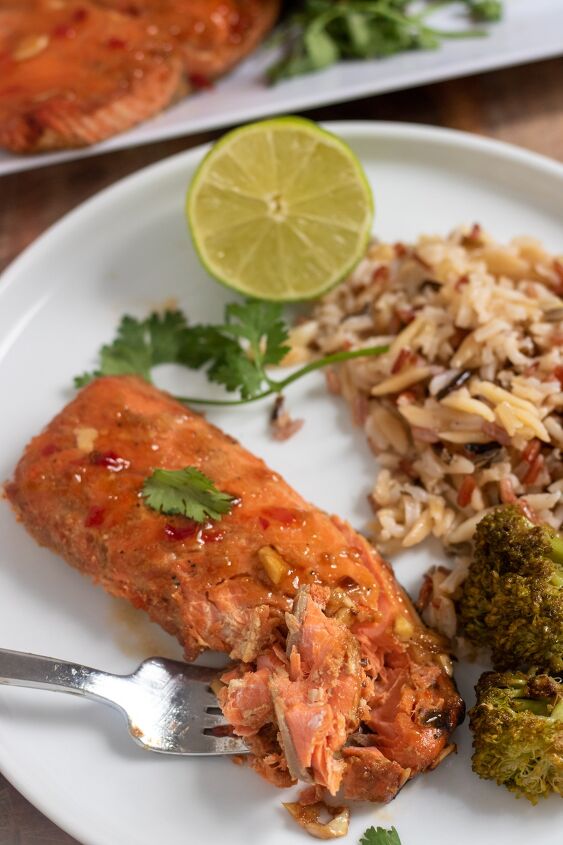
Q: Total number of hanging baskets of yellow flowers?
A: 0